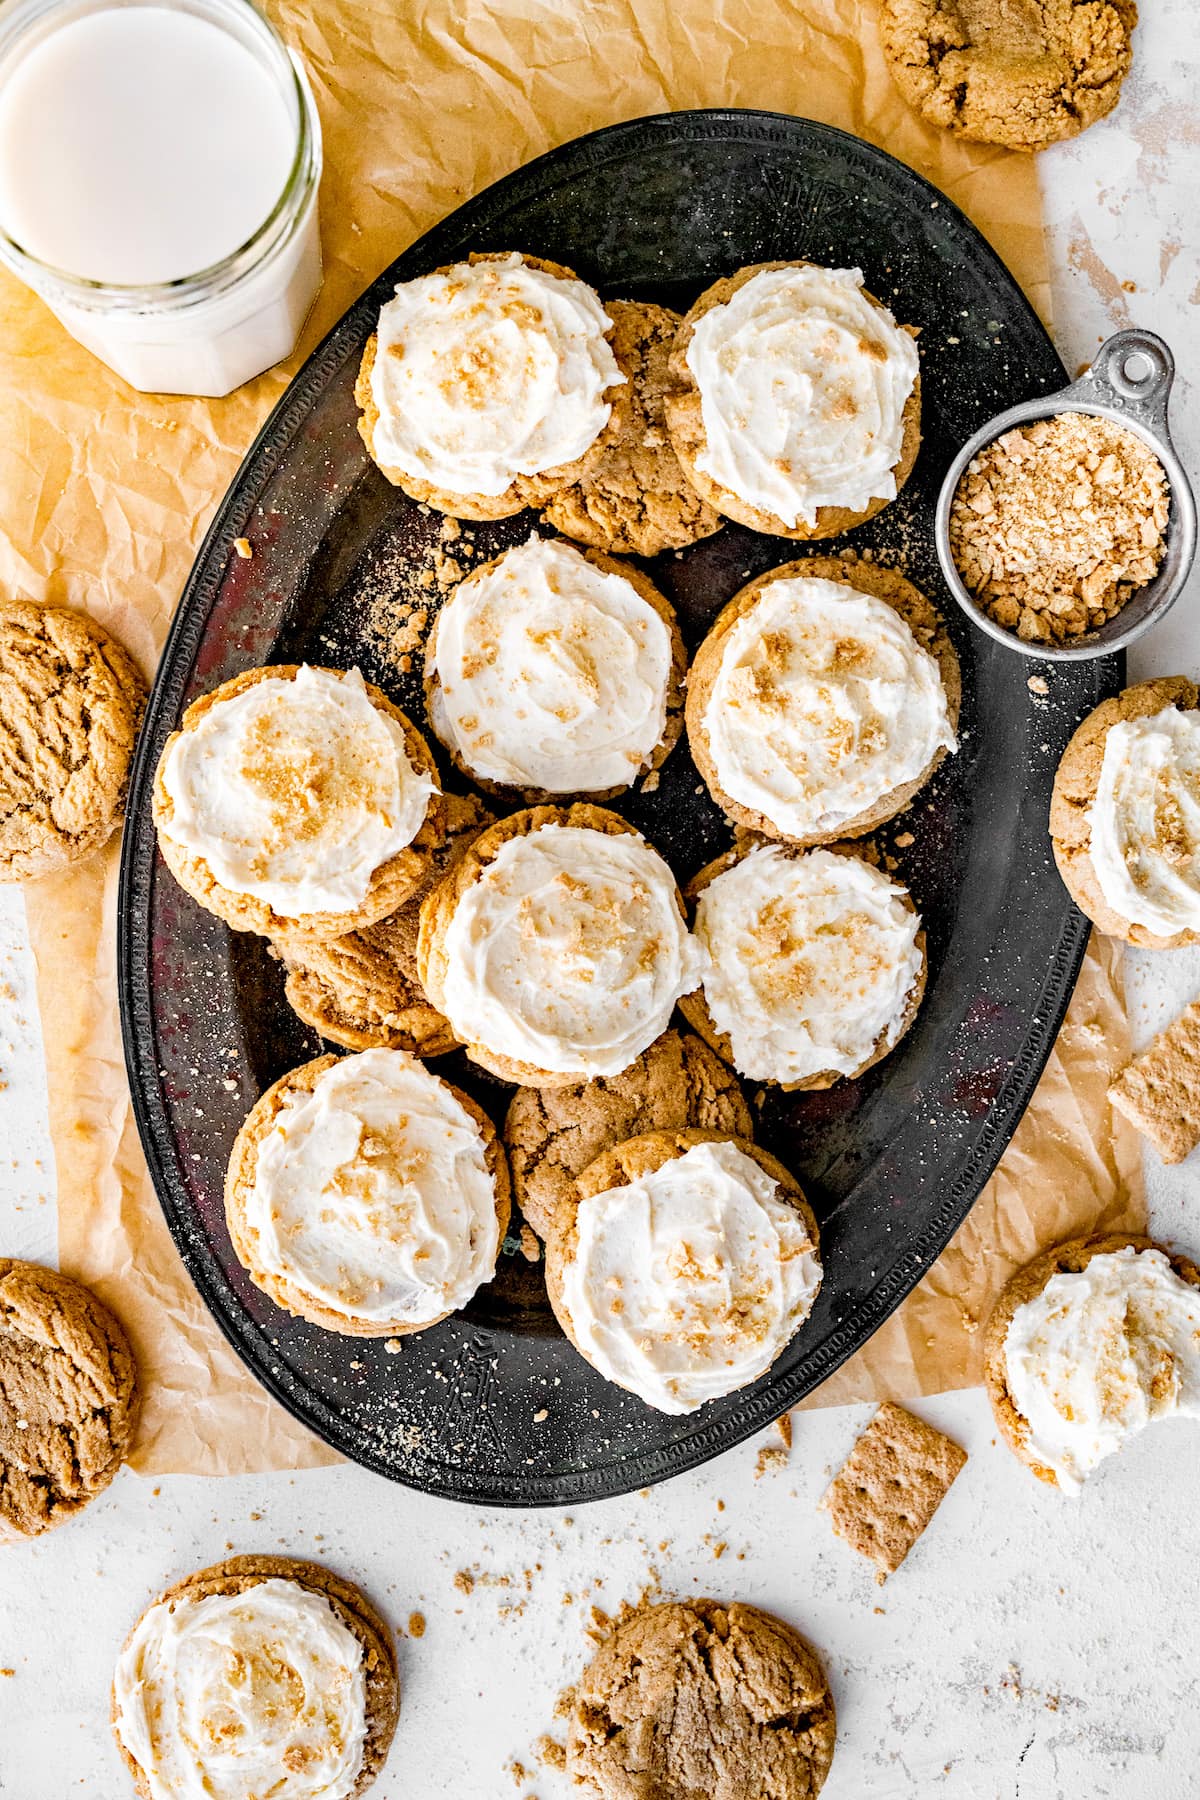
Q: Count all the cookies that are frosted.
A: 12